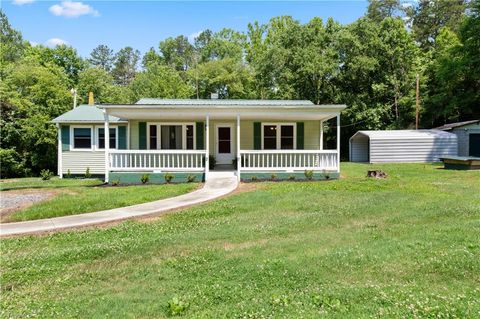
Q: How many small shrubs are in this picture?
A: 12